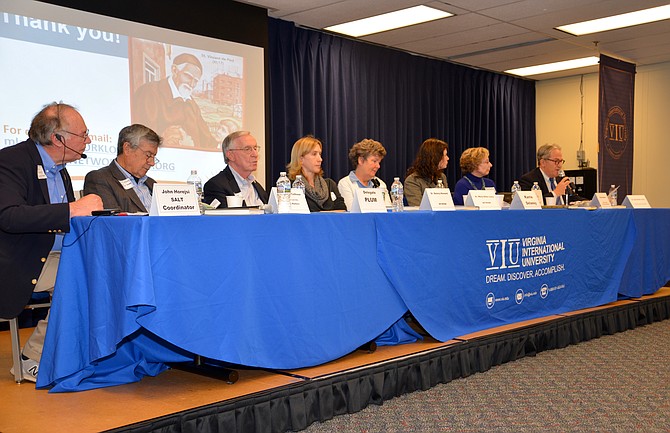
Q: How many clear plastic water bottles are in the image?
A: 8